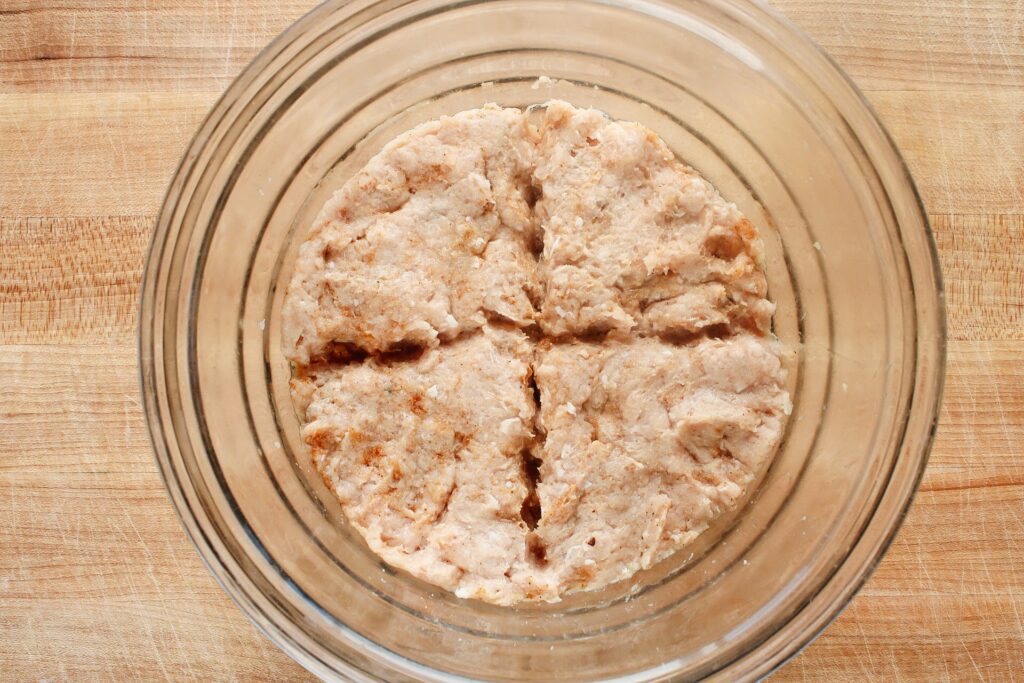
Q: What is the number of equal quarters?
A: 4